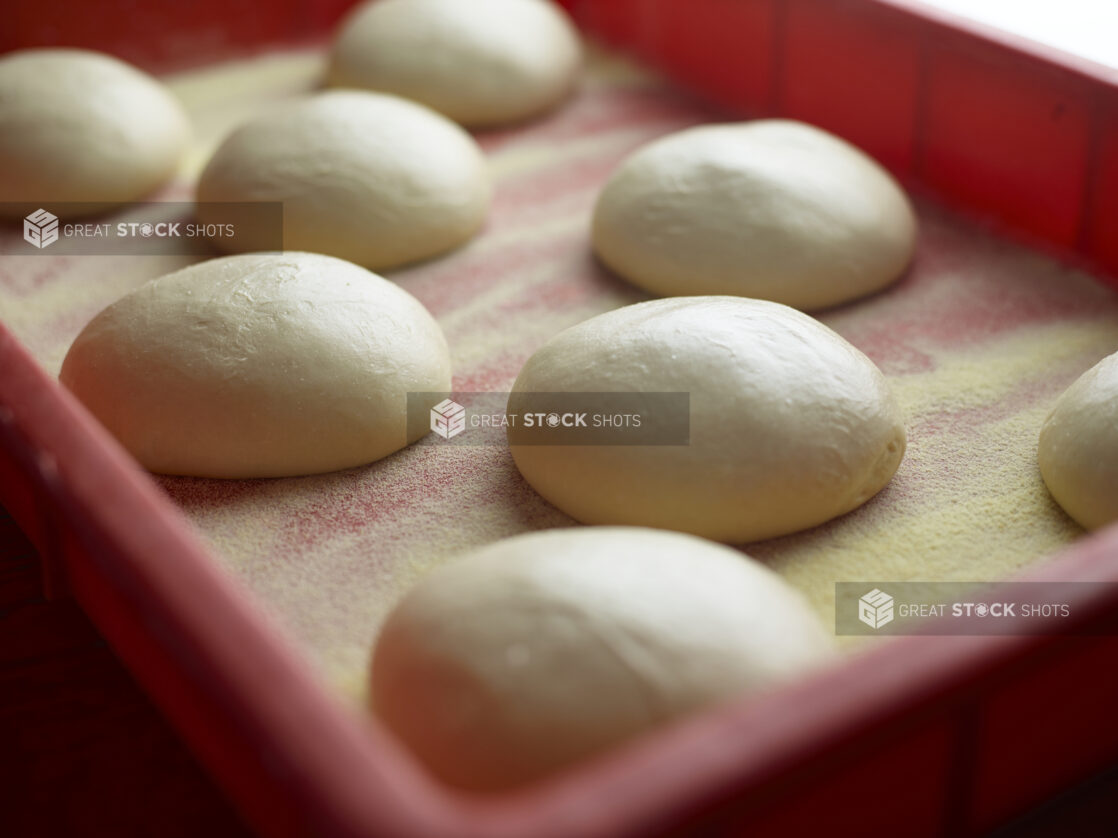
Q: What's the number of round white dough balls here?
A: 8